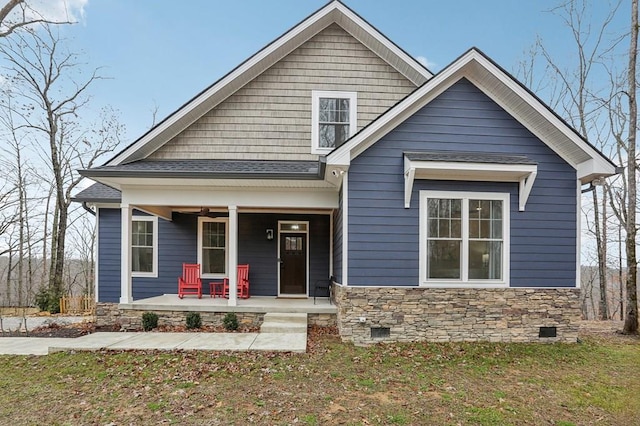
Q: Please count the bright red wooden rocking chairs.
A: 2